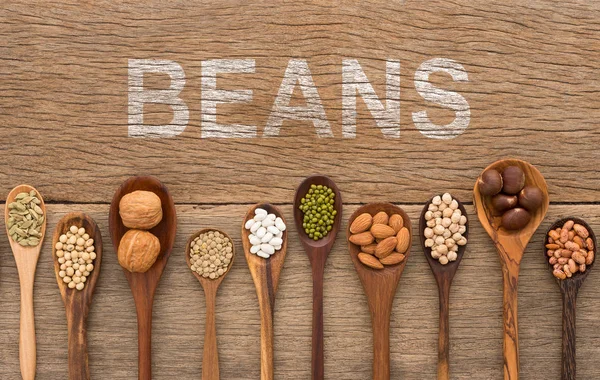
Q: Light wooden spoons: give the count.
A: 1